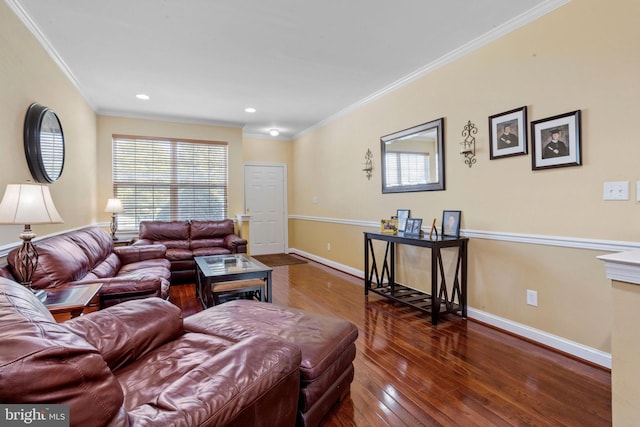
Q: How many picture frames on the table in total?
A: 5